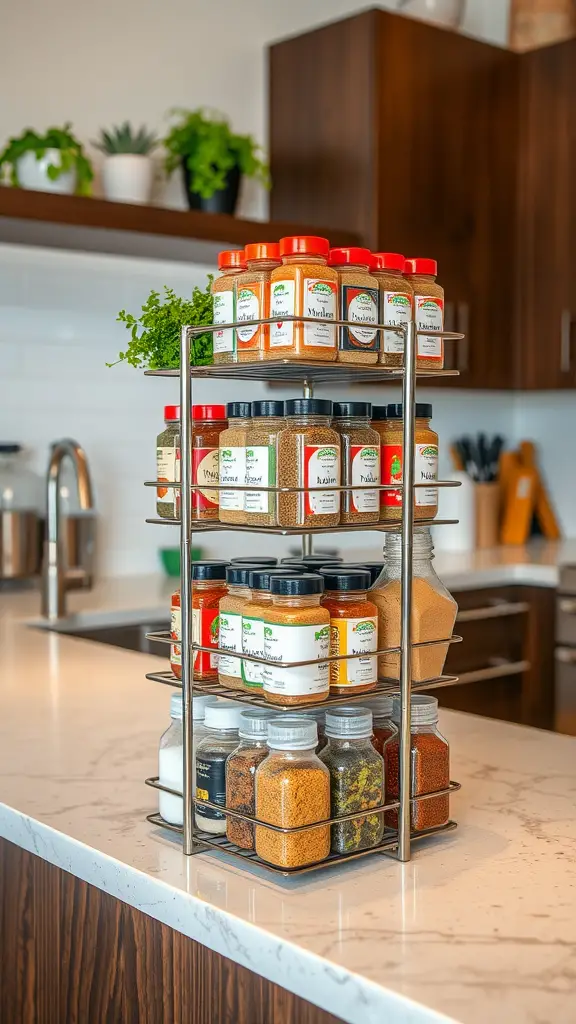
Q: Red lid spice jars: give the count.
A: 8